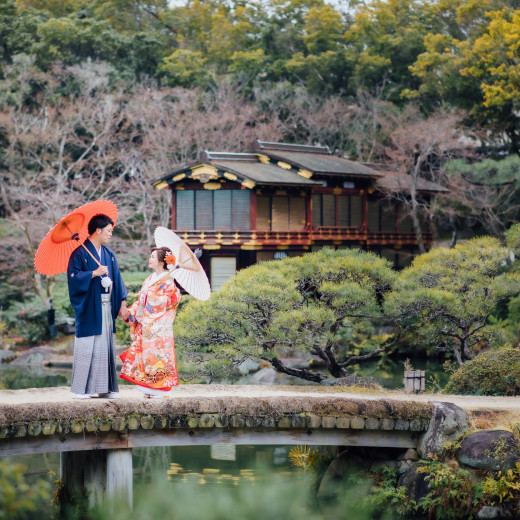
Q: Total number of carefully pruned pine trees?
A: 2